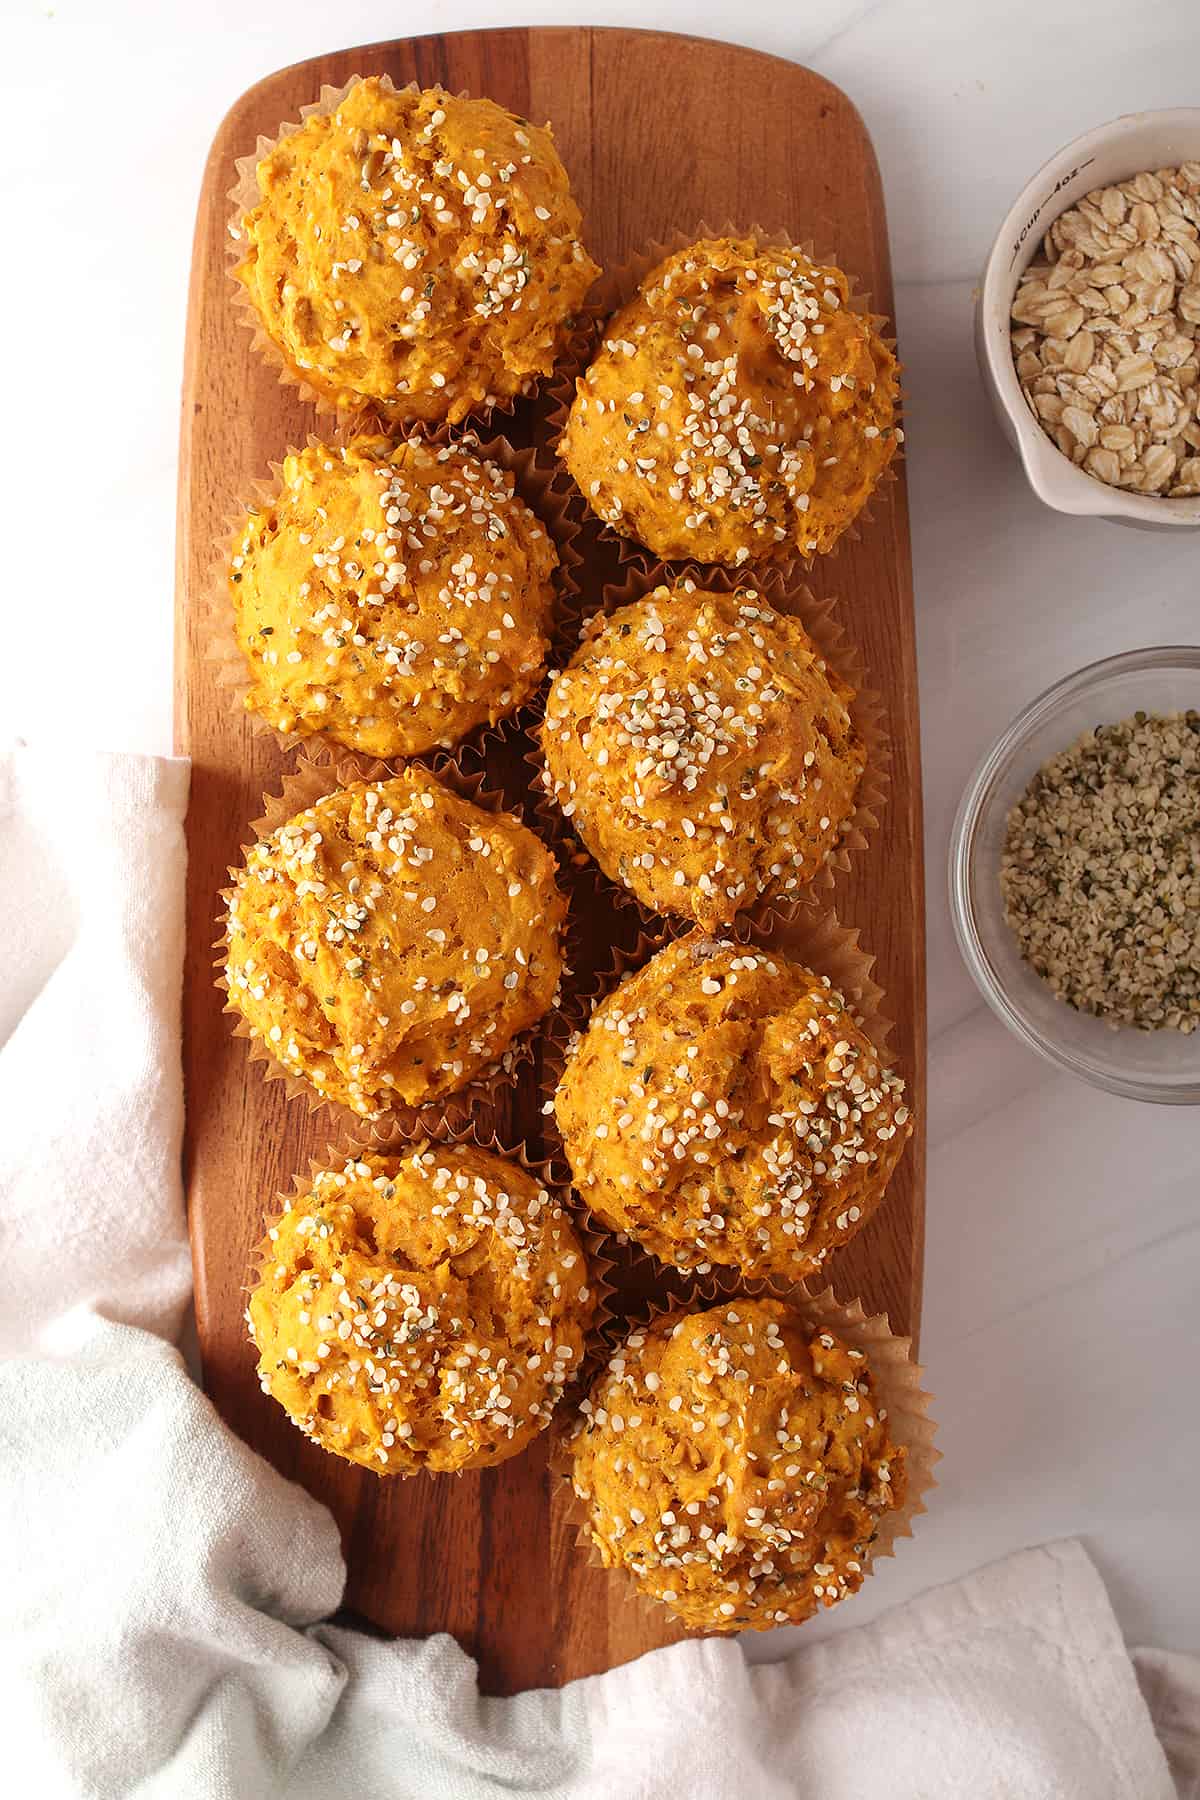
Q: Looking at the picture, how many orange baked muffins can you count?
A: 8